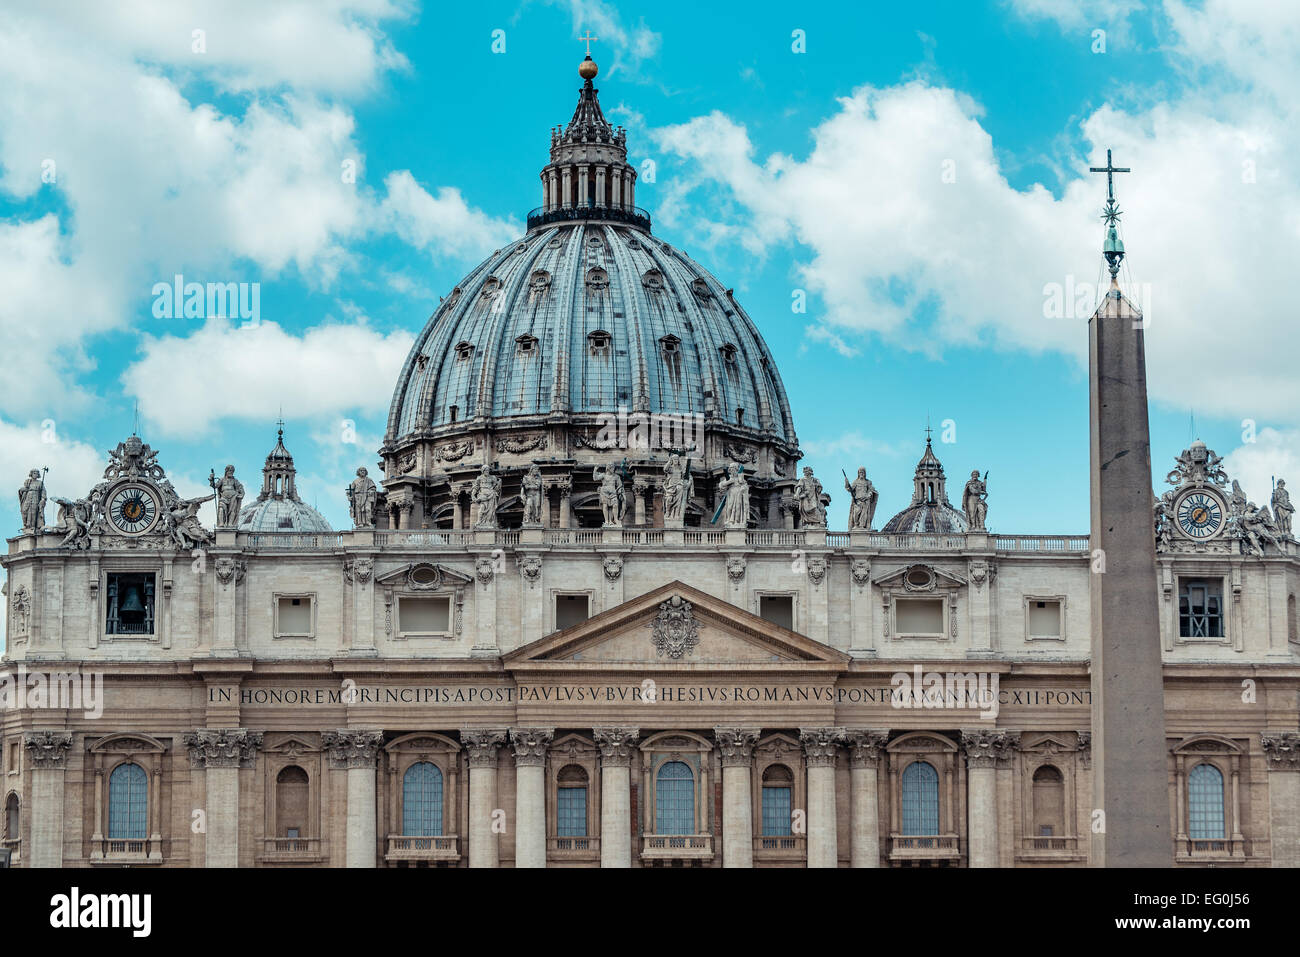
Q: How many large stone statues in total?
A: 12